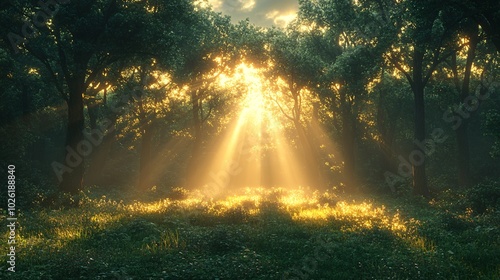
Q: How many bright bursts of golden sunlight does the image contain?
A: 1